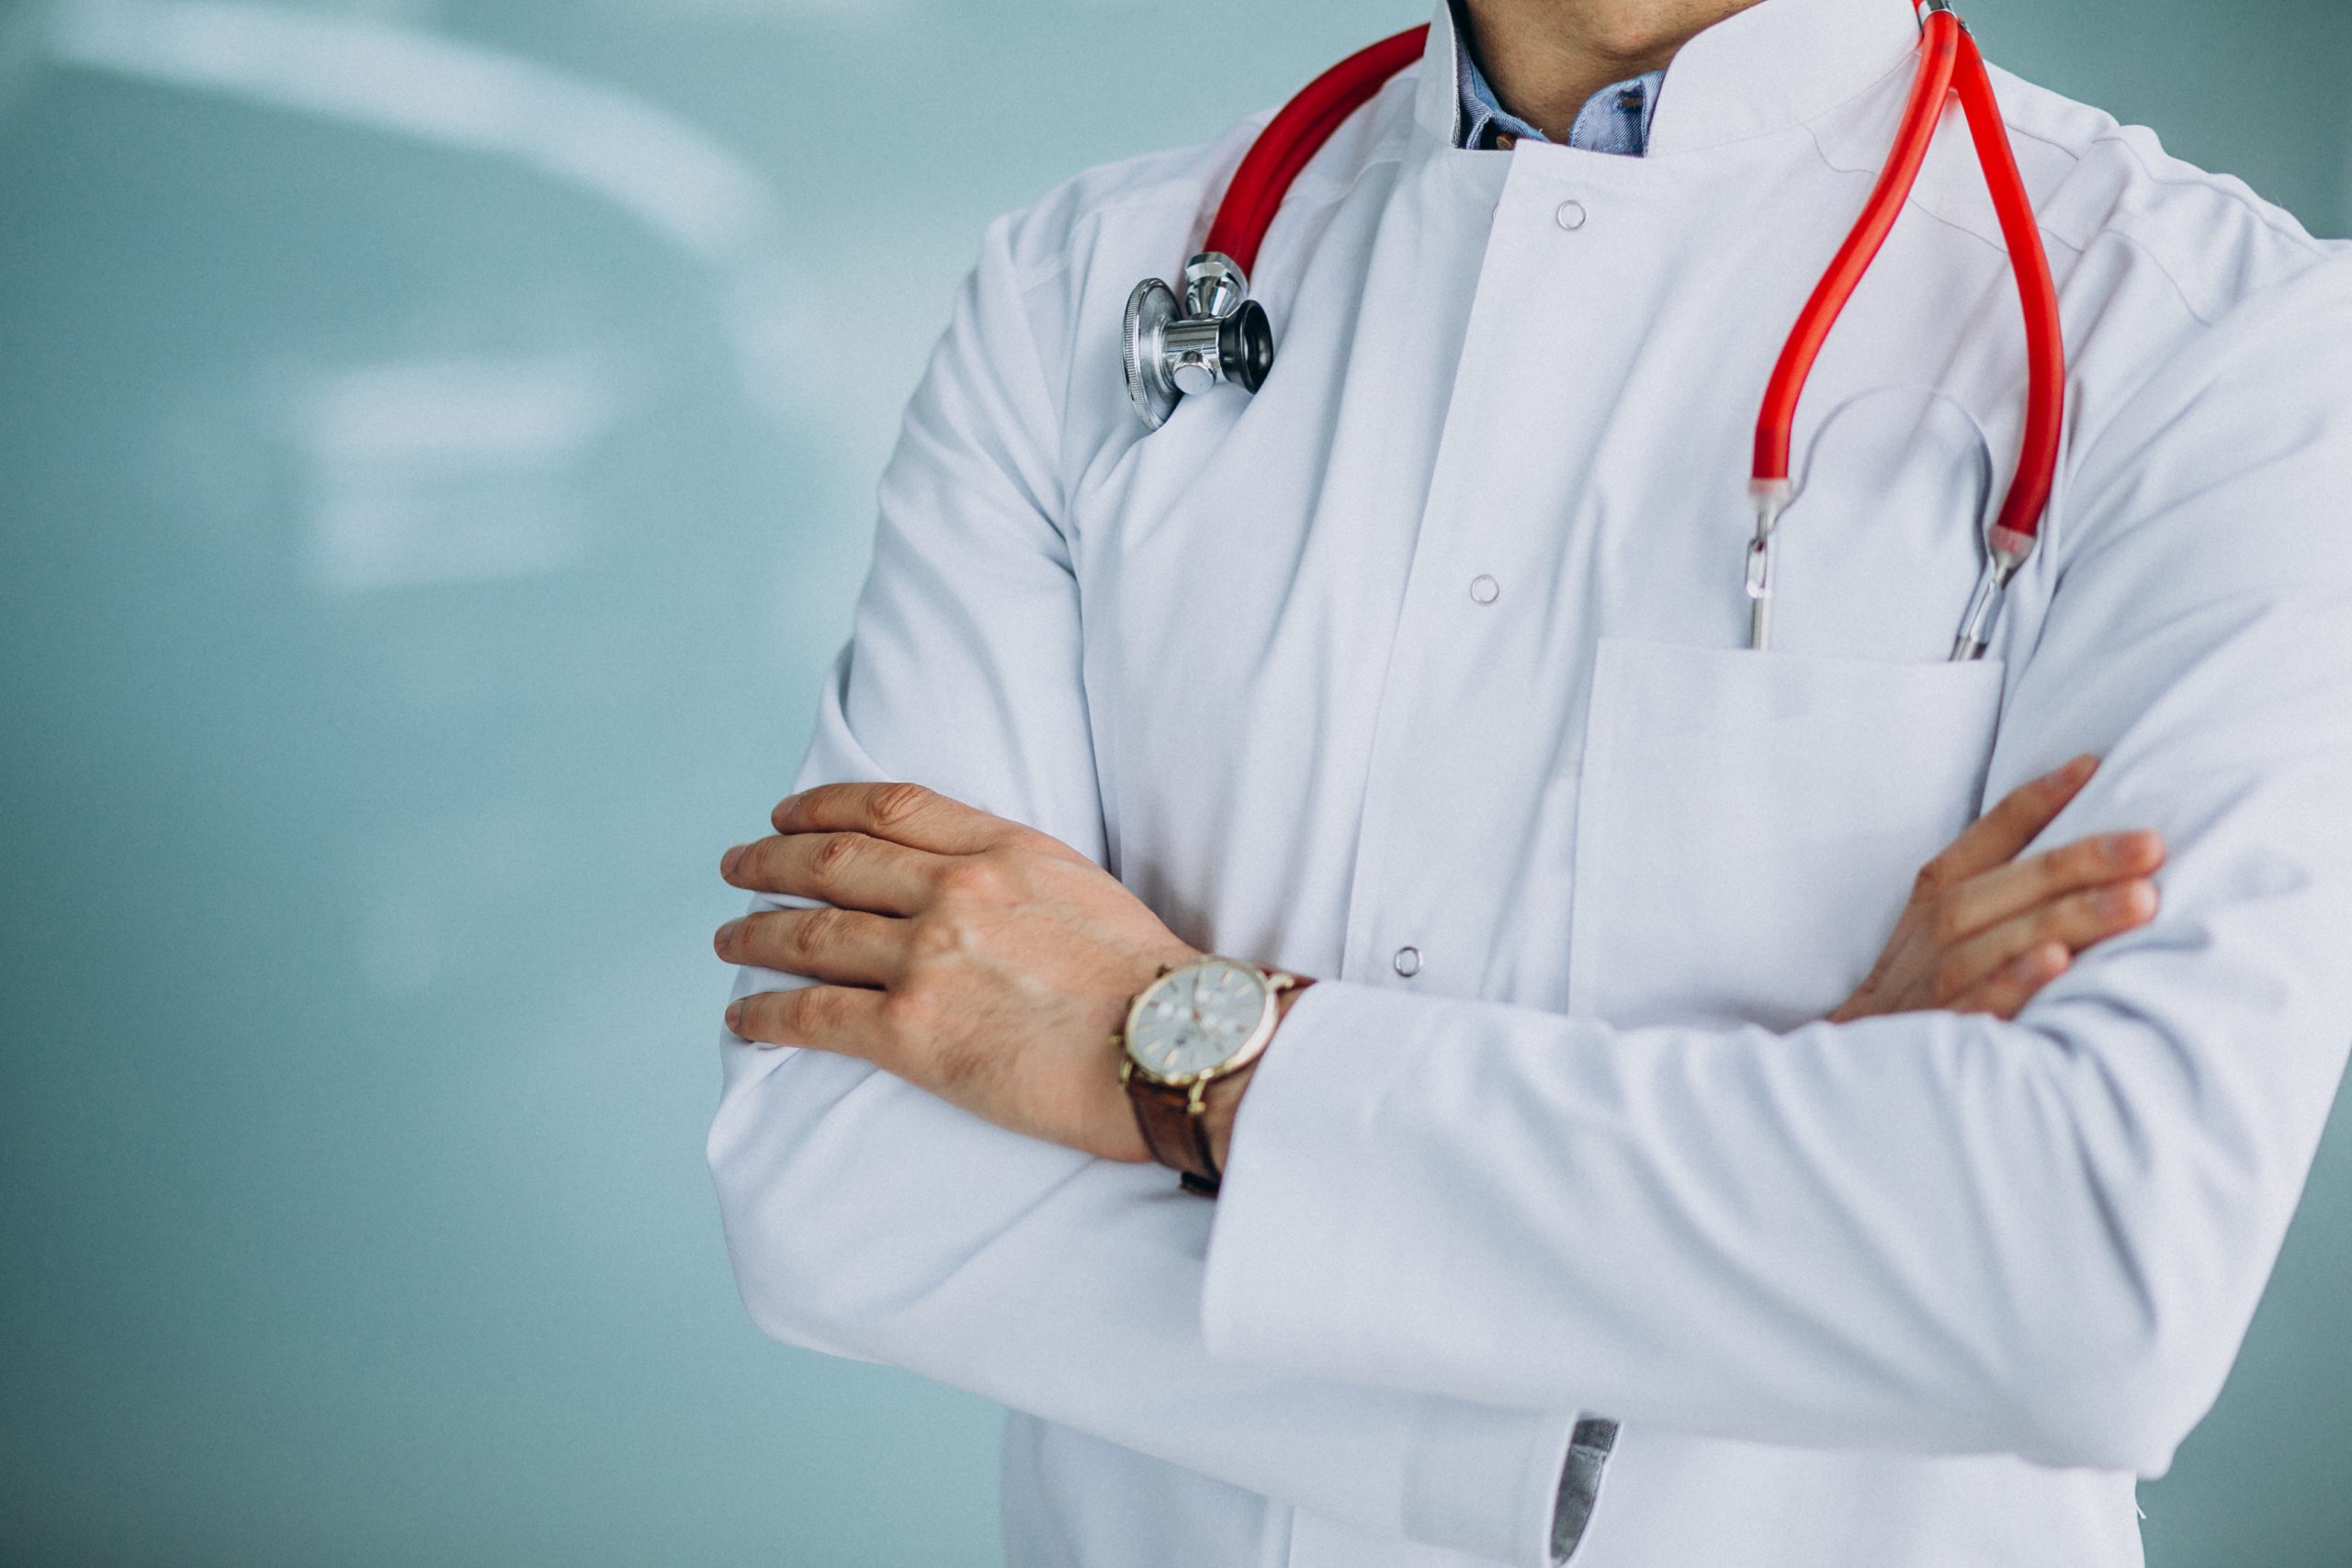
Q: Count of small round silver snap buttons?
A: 3